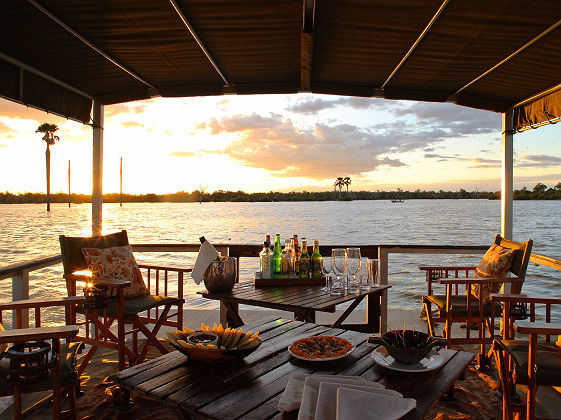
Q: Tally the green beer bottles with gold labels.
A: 2